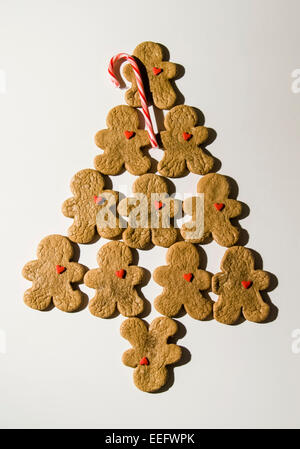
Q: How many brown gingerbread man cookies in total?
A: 11